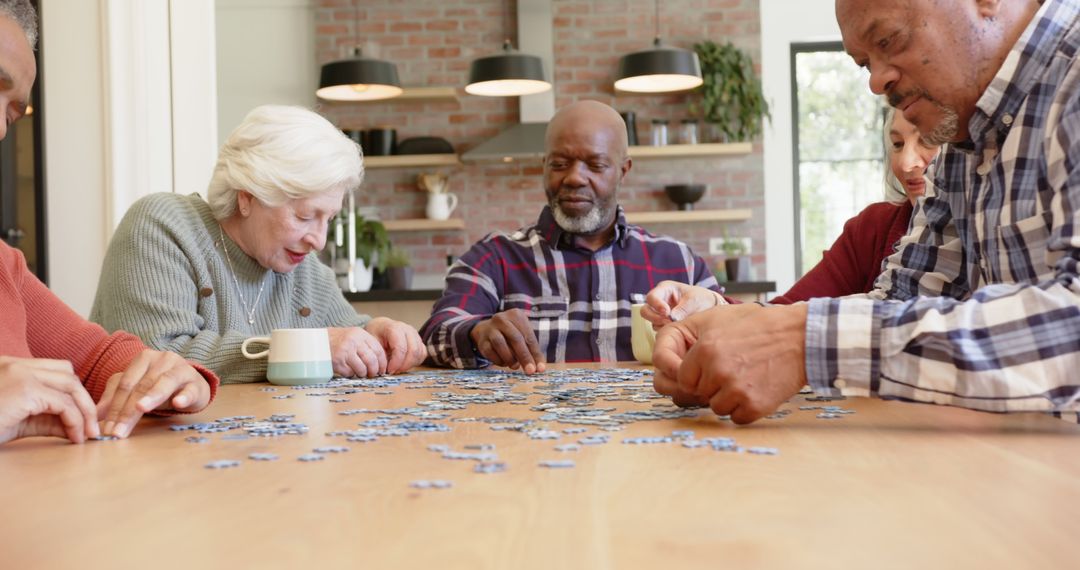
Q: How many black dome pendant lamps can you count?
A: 3